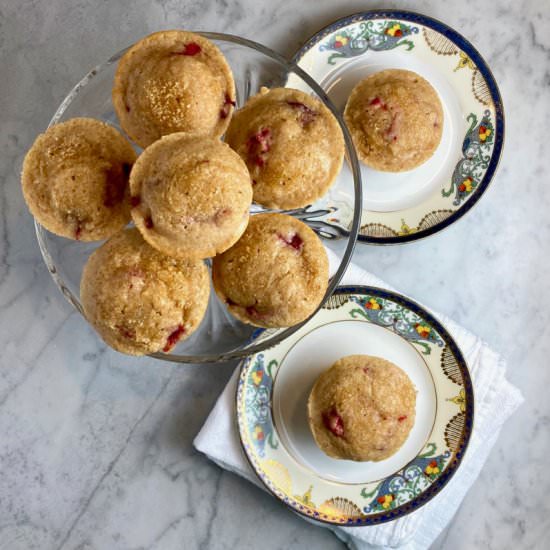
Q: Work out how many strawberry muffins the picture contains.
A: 8